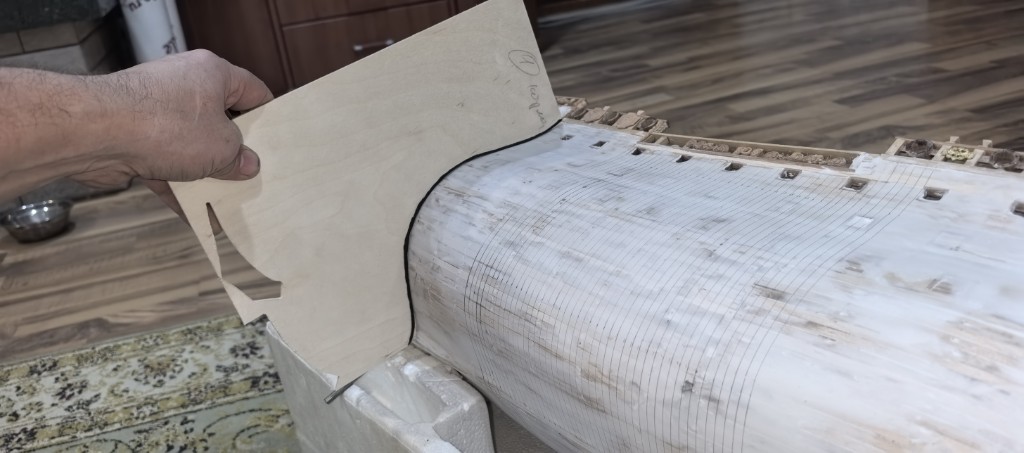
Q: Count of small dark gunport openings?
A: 9